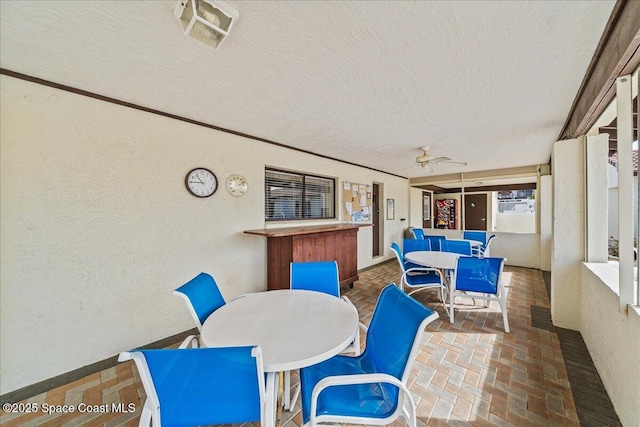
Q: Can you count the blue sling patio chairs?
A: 12